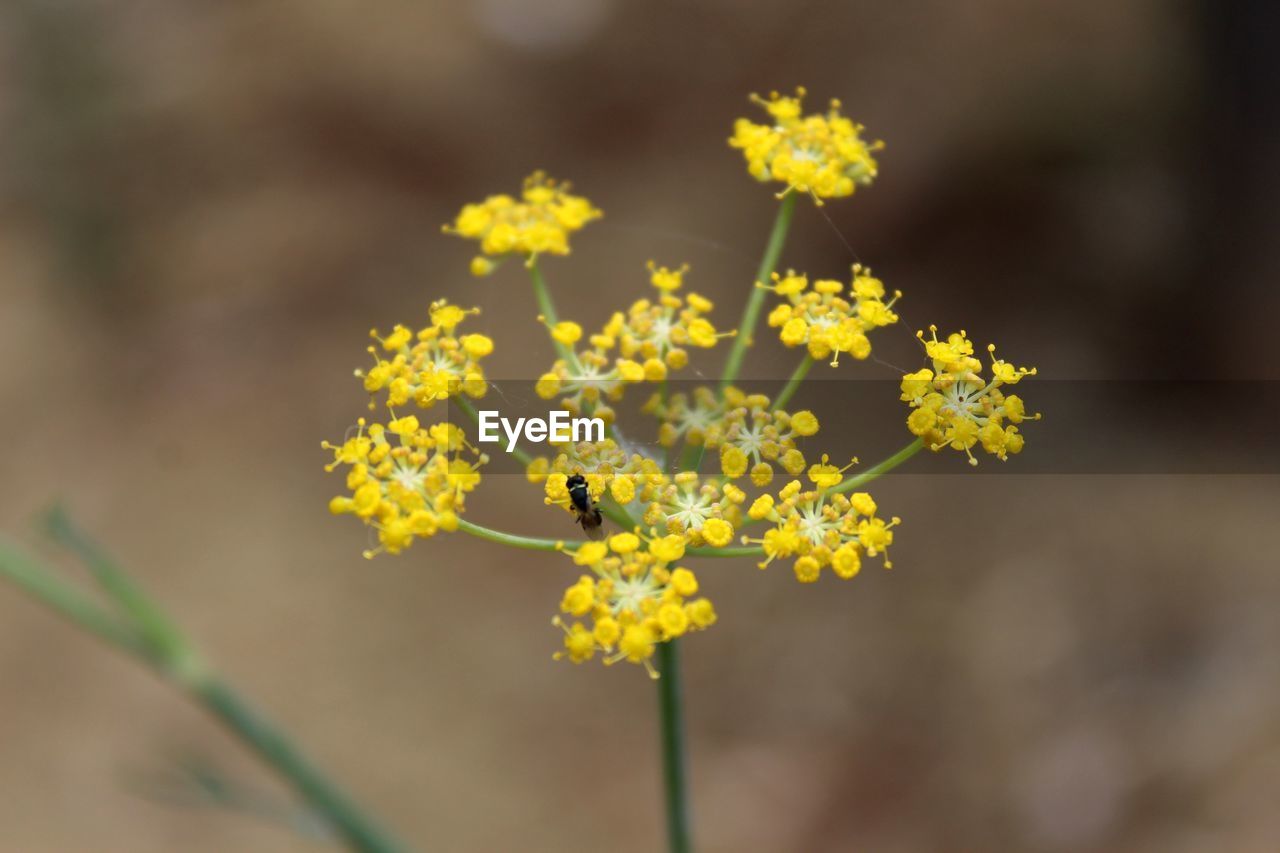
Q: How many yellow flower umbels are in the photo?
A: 14